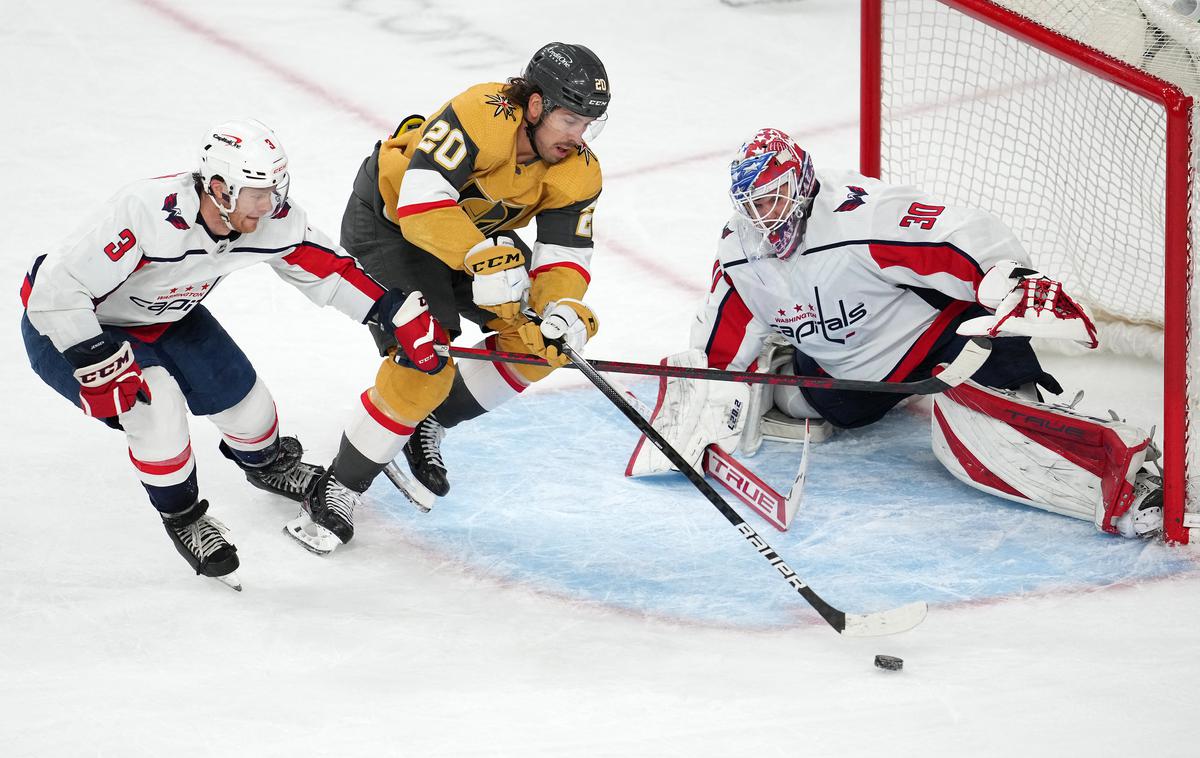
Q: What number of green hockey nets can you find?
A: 0